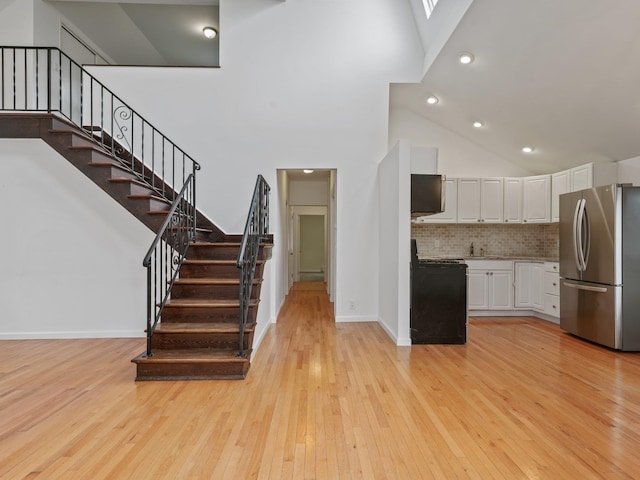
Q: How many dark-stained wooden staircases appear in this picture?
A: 1